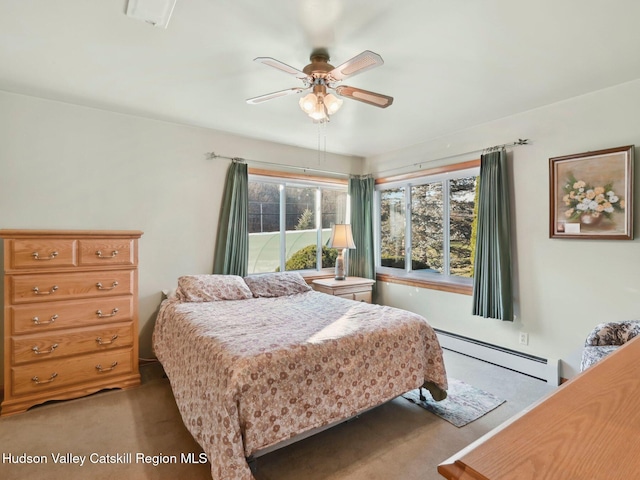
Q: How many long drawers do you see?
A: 4